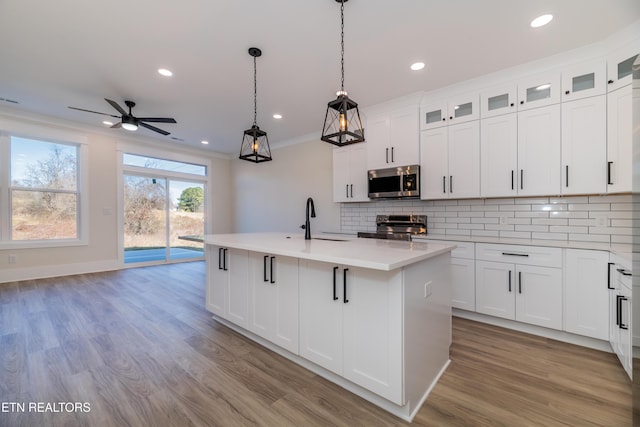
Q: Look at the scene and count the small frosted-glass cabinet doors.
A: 6